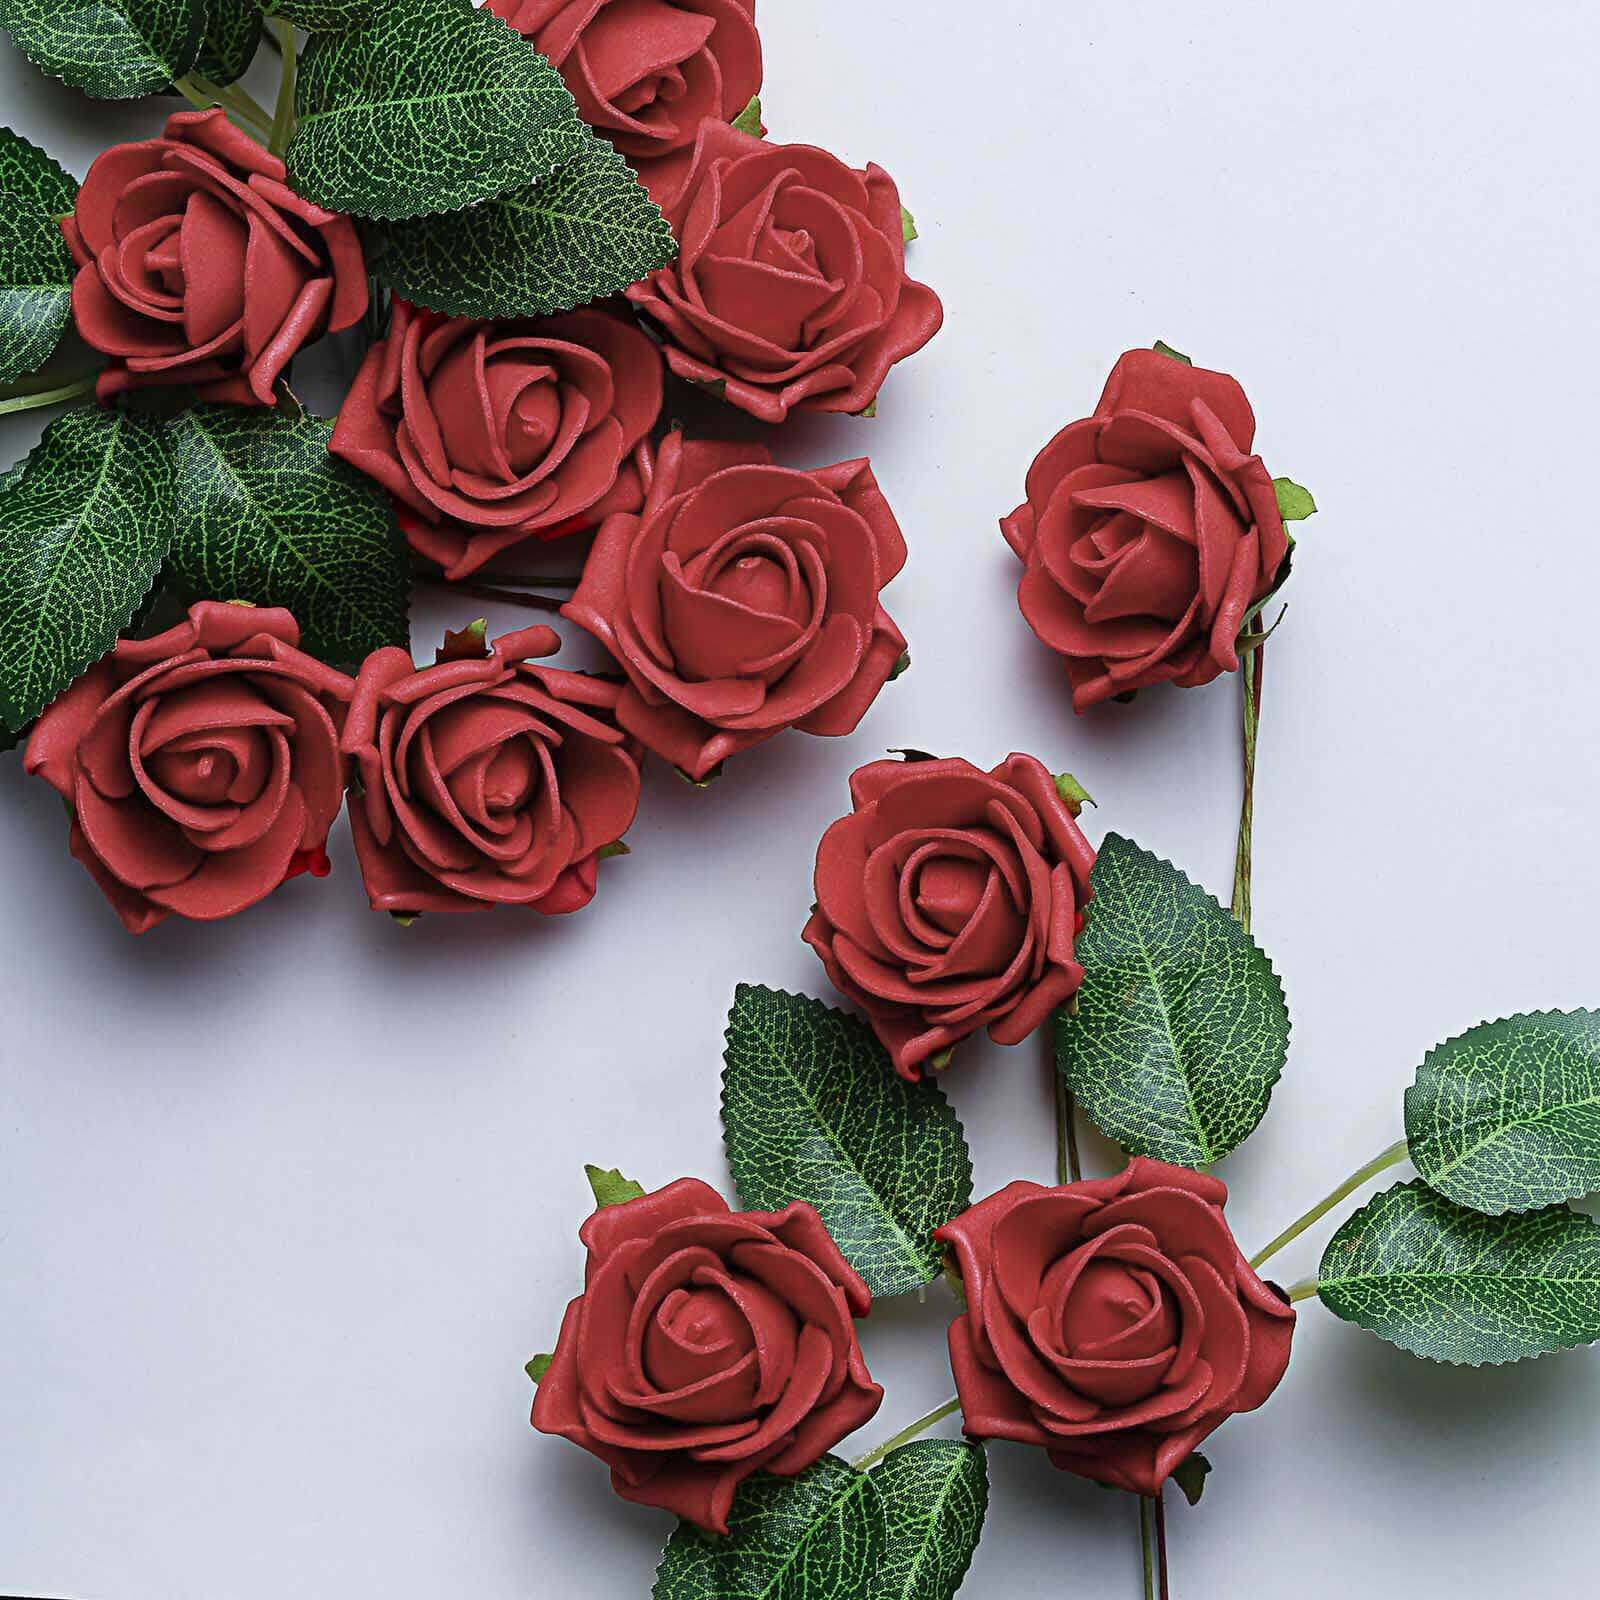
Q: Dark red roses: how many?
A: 11